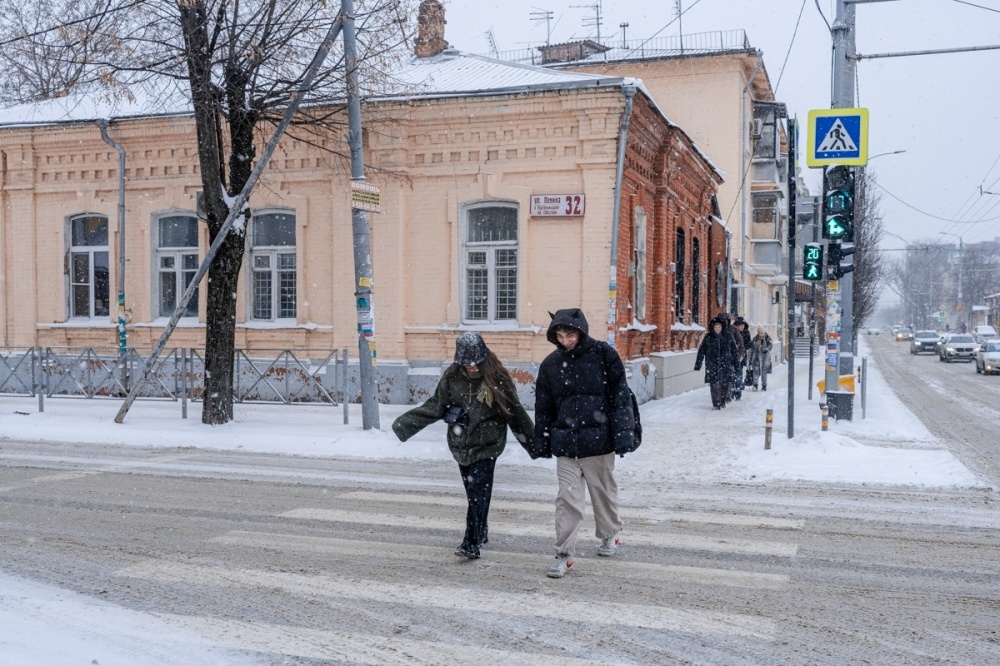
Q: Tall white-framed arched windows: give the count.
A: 4